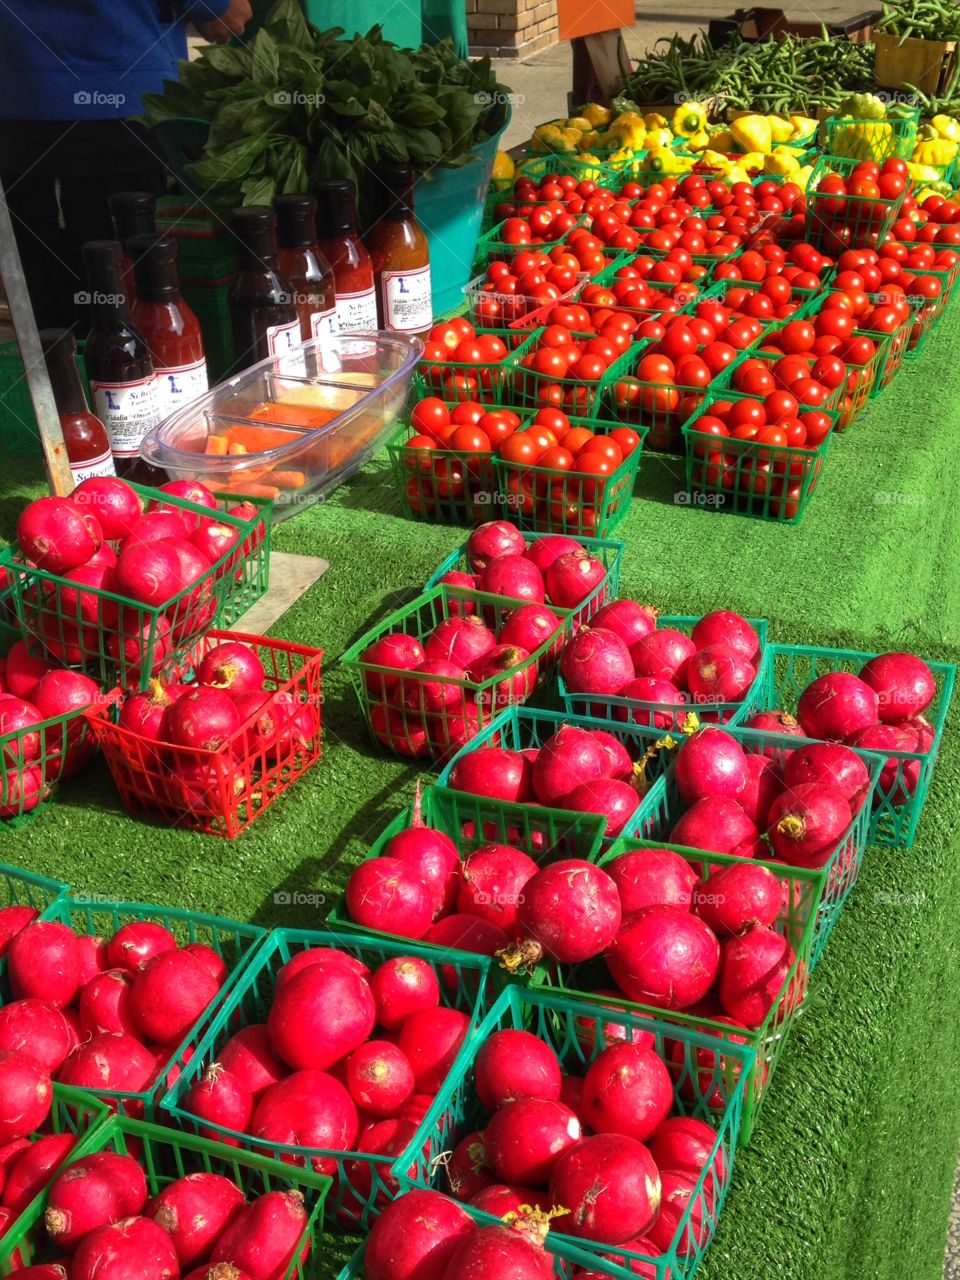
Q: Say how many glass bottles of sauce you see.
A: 8